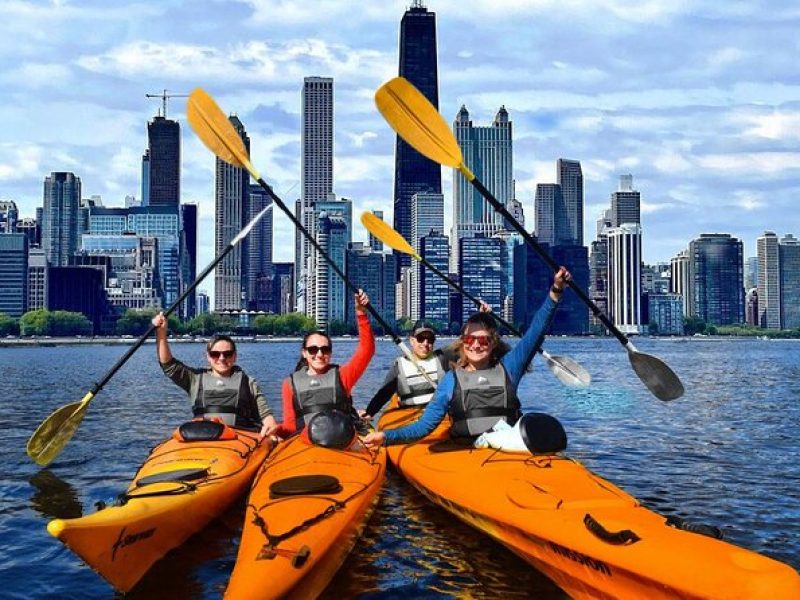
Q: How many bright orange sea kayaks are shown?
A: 3